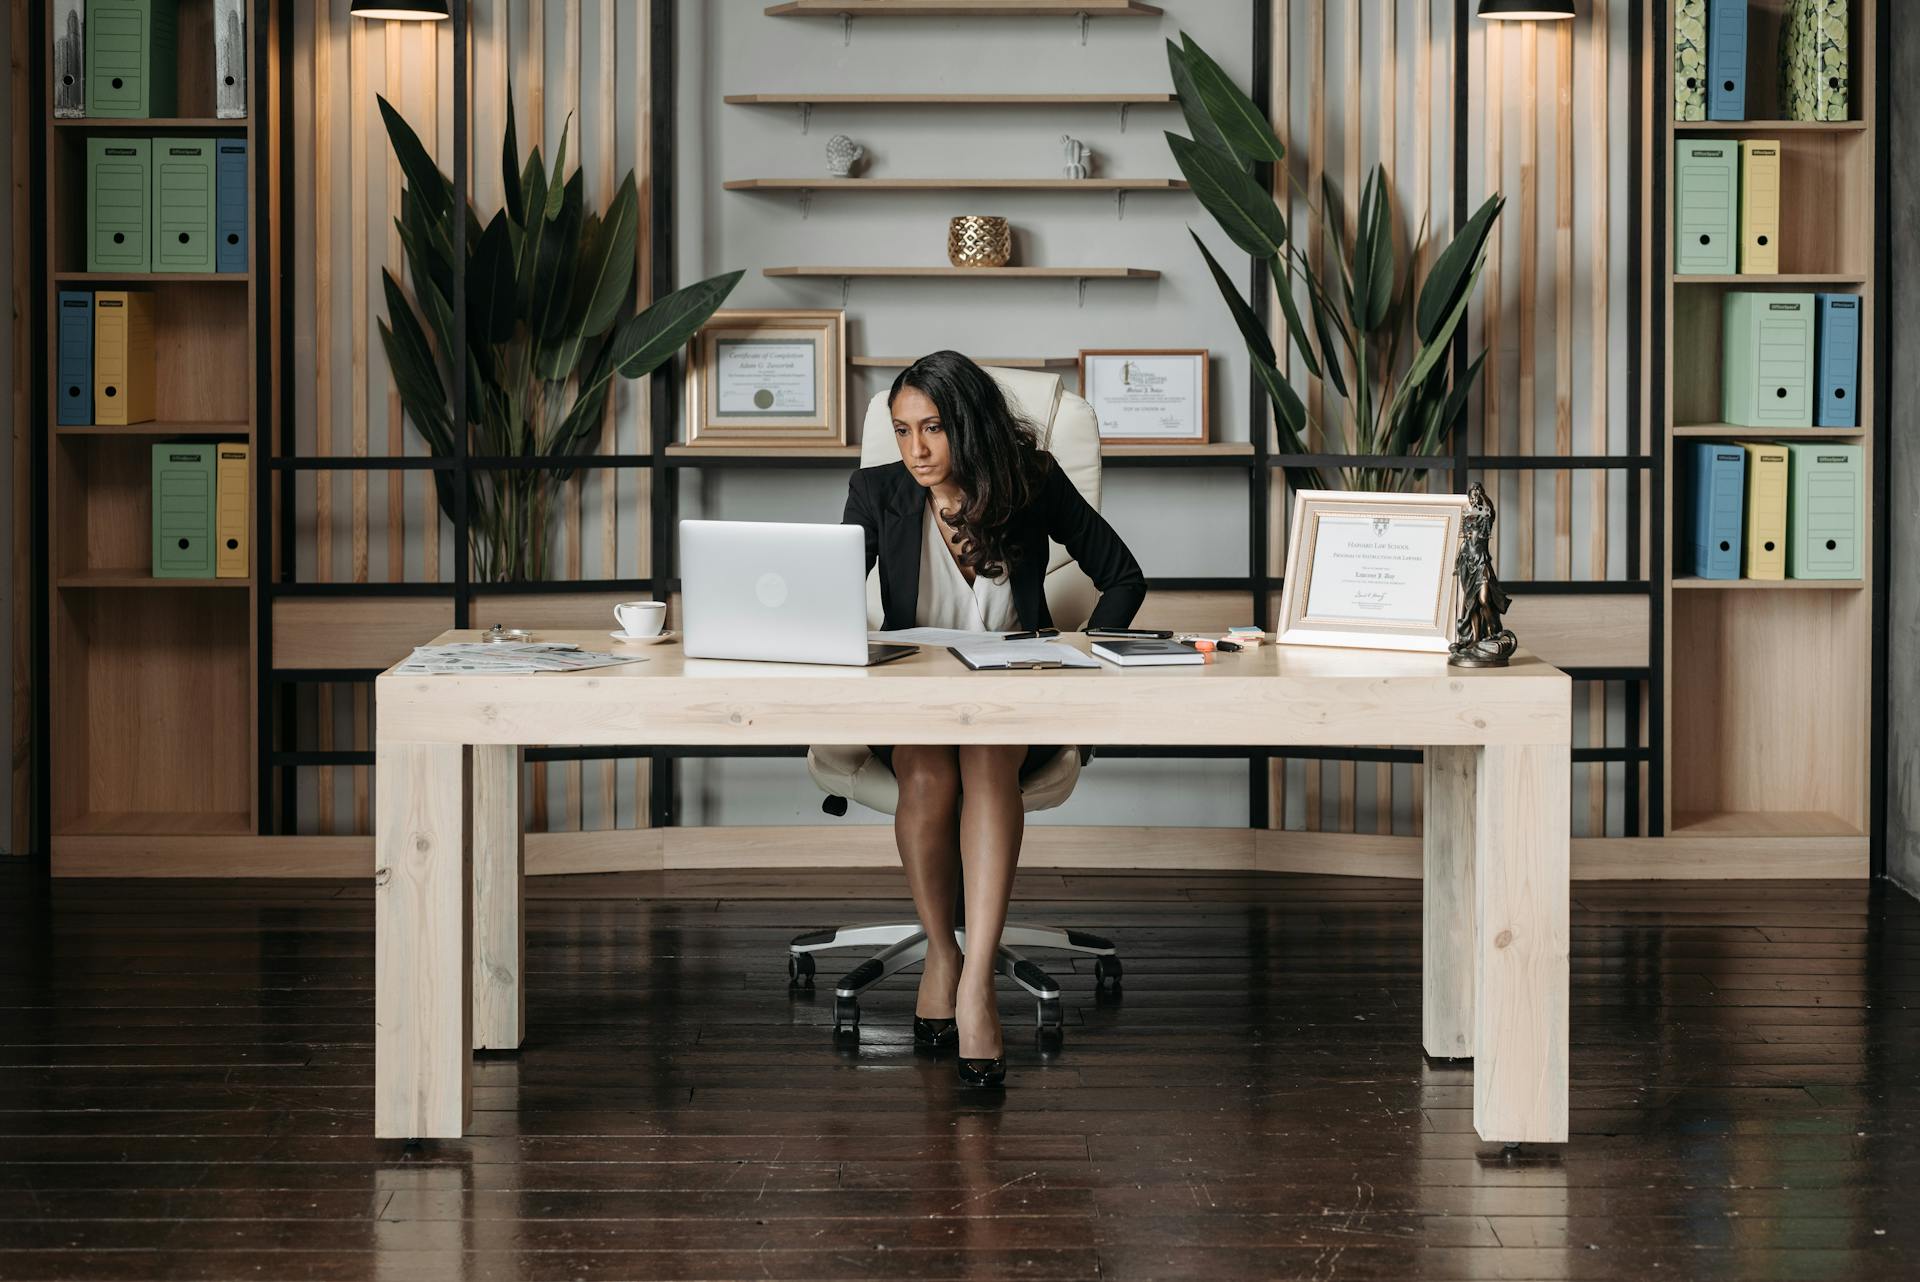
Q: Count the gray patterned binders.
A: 2